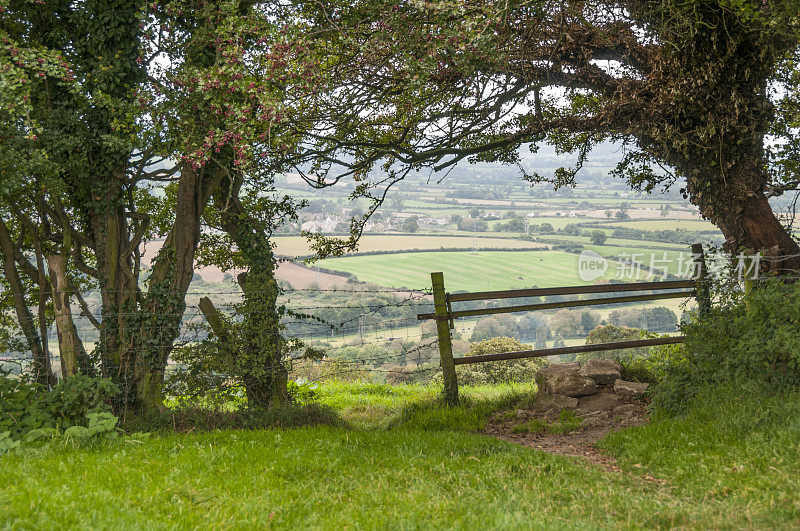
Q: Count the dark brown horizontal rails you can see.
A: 3